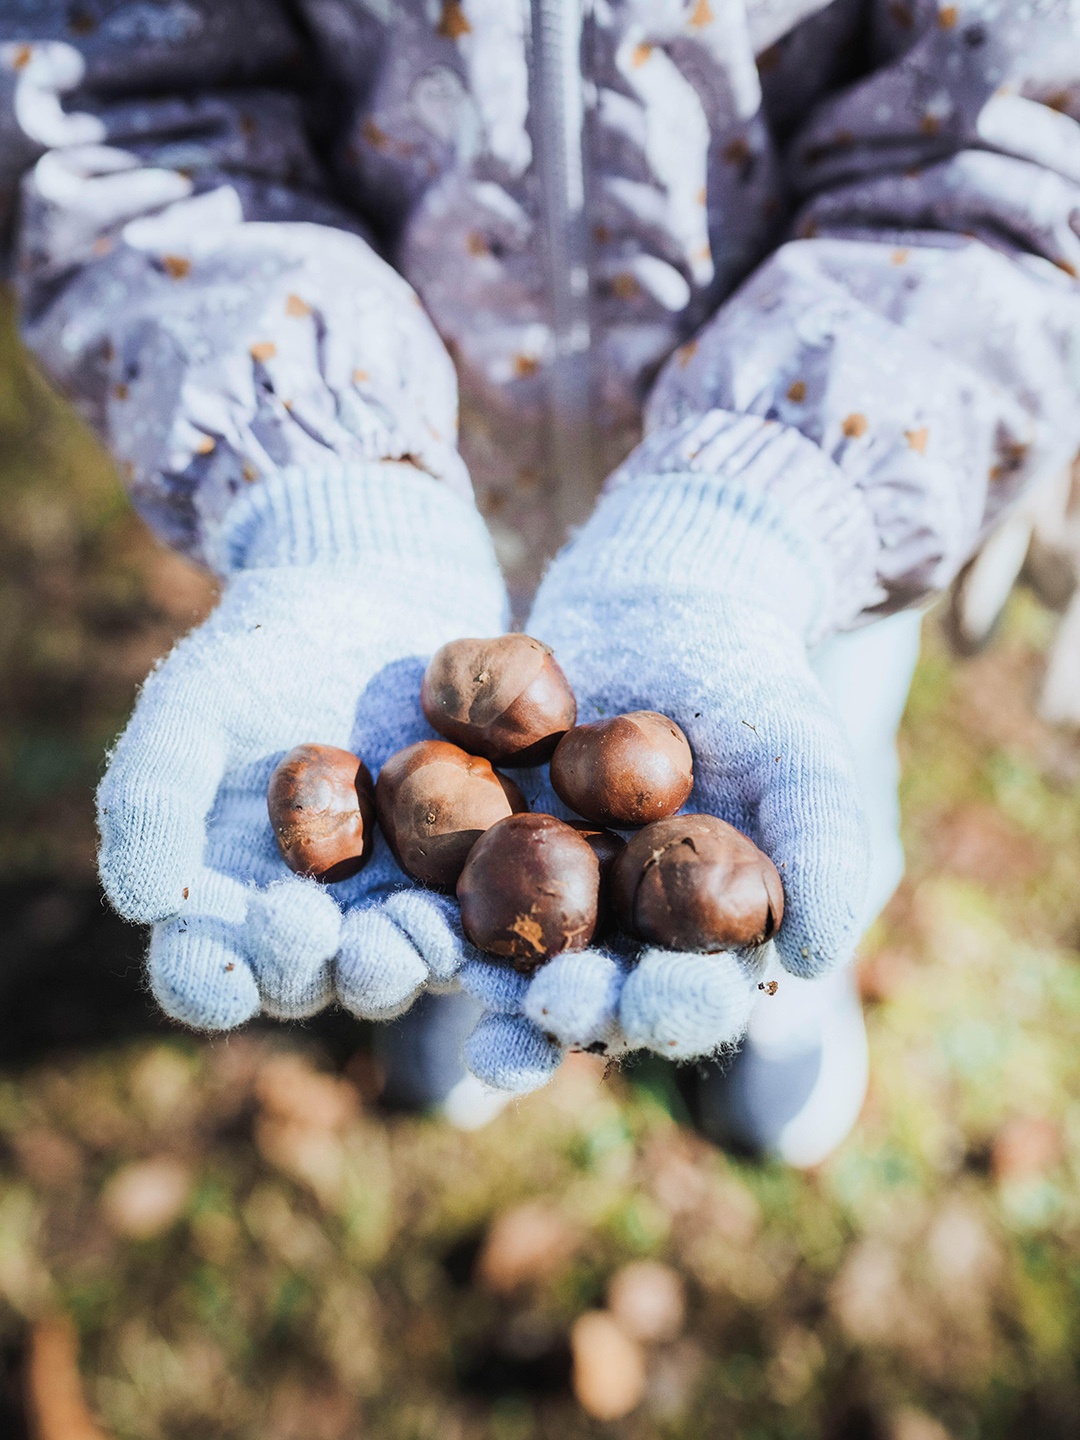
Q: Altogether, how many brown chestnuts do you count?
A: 7